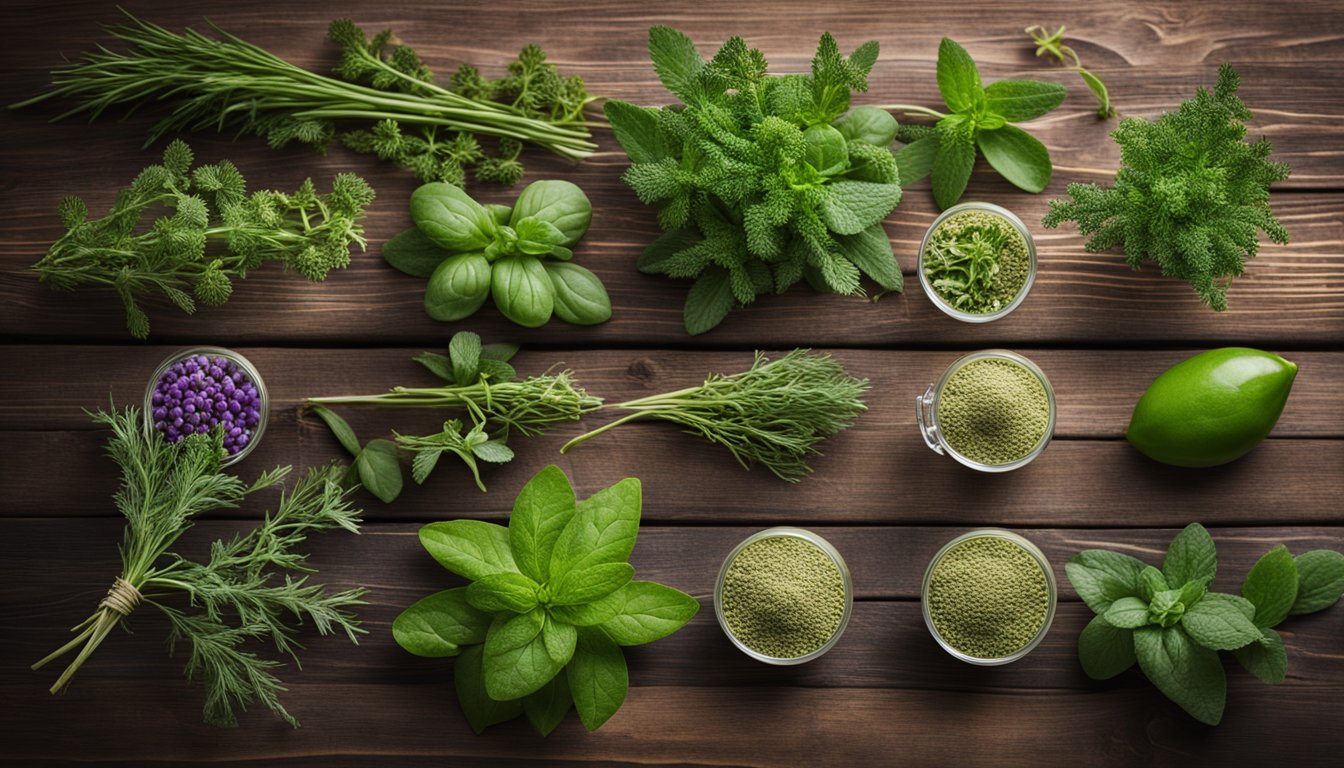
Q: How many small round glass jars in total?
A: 5